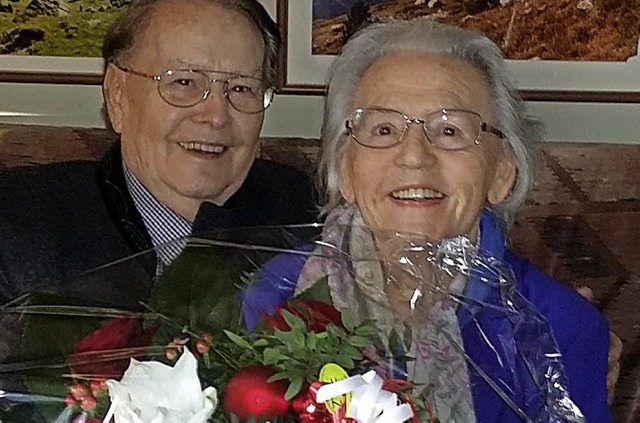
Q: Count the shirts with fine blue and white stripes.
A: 1